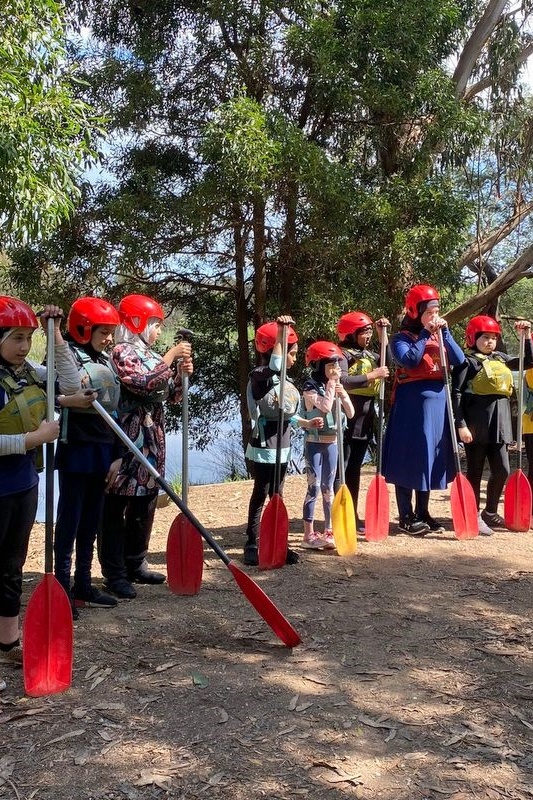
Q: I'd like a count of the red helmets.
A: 8